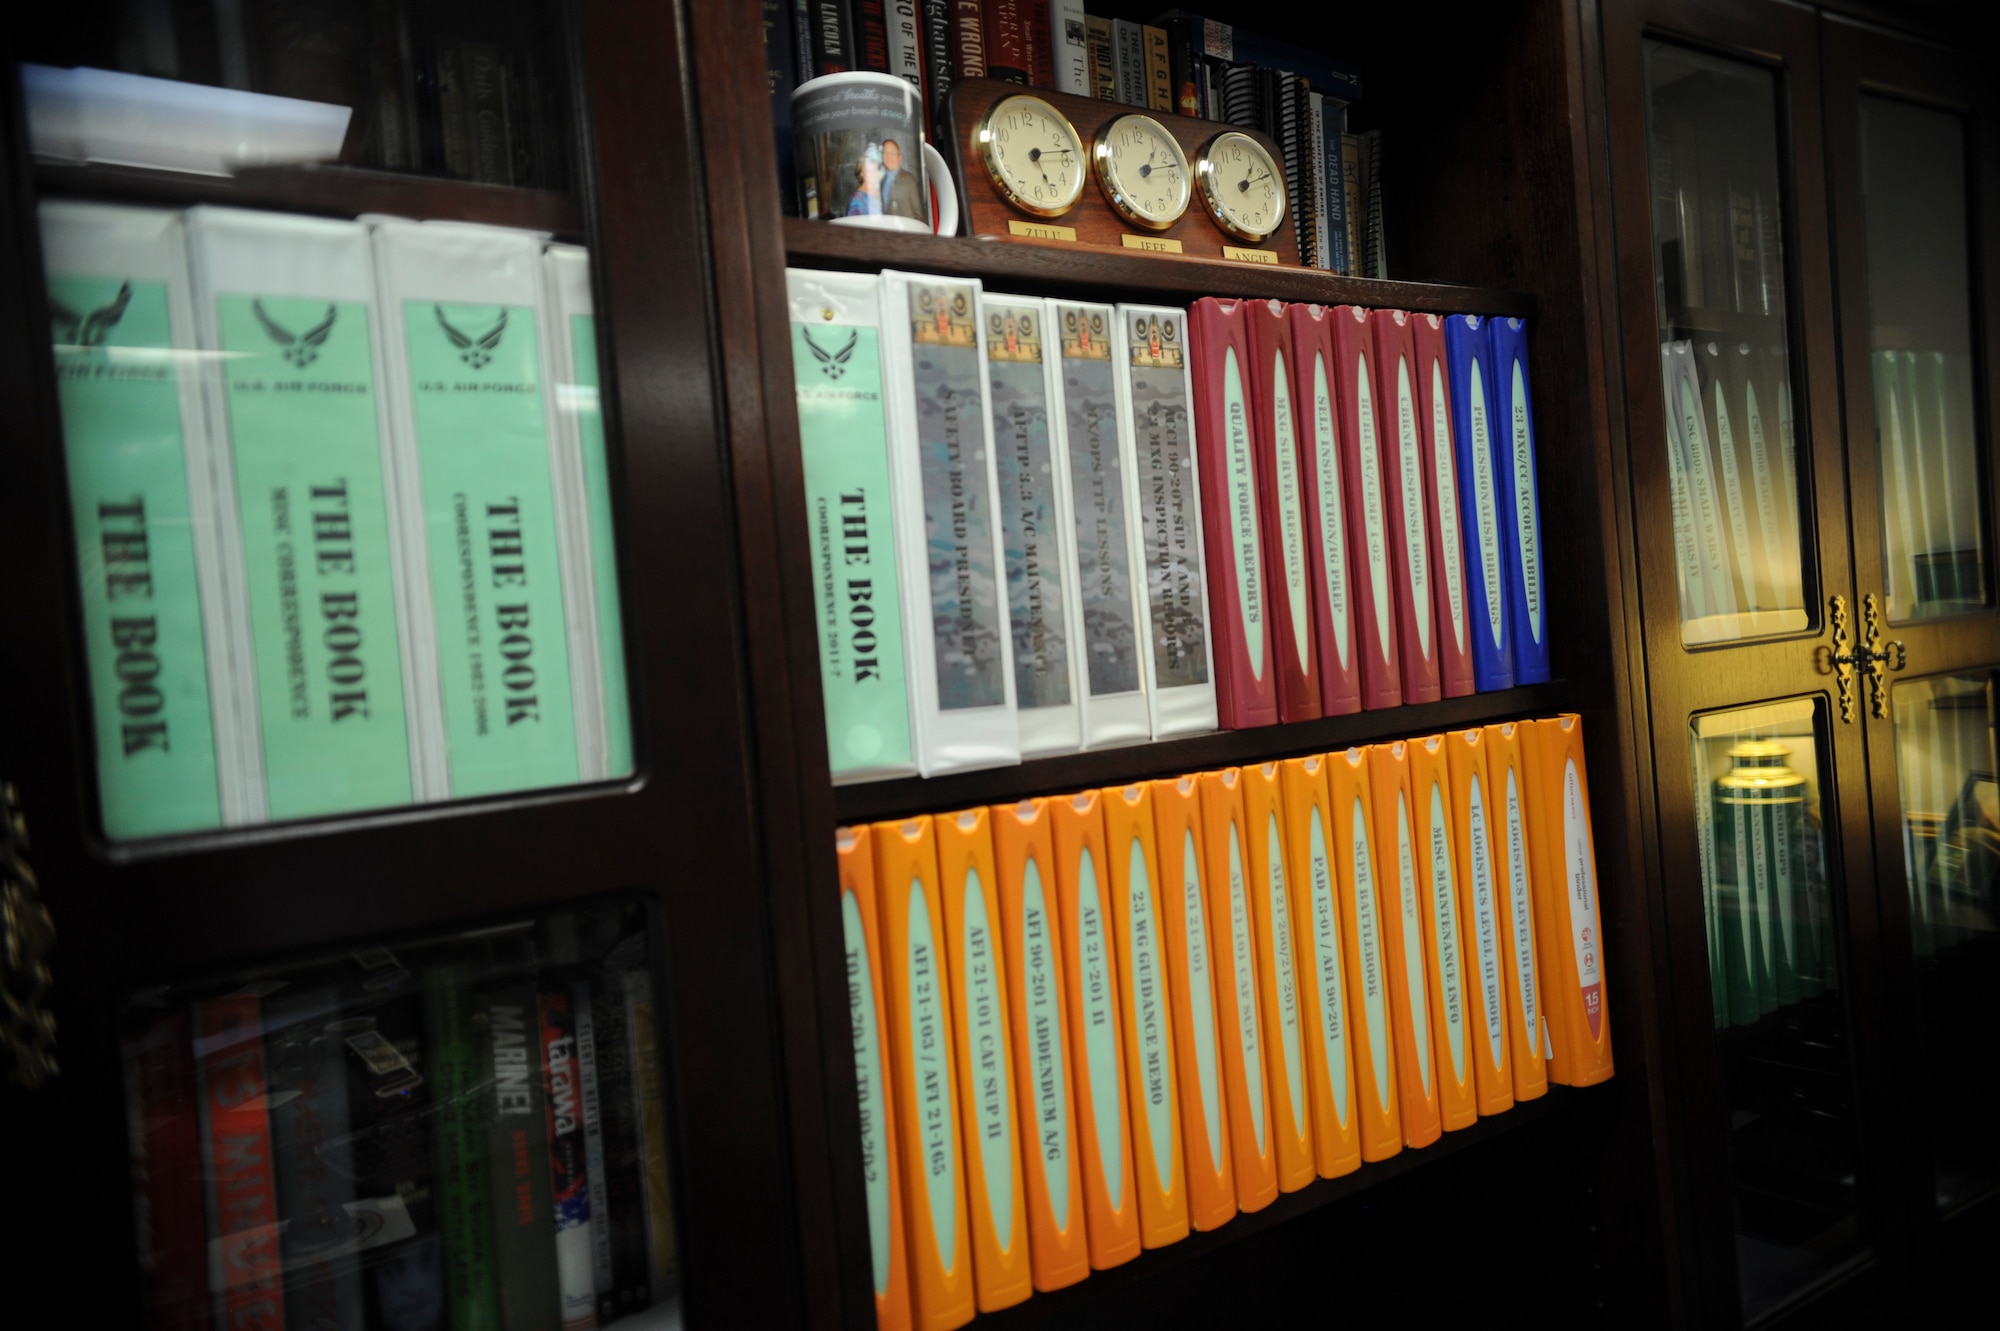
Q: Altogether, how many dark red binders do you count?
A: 6